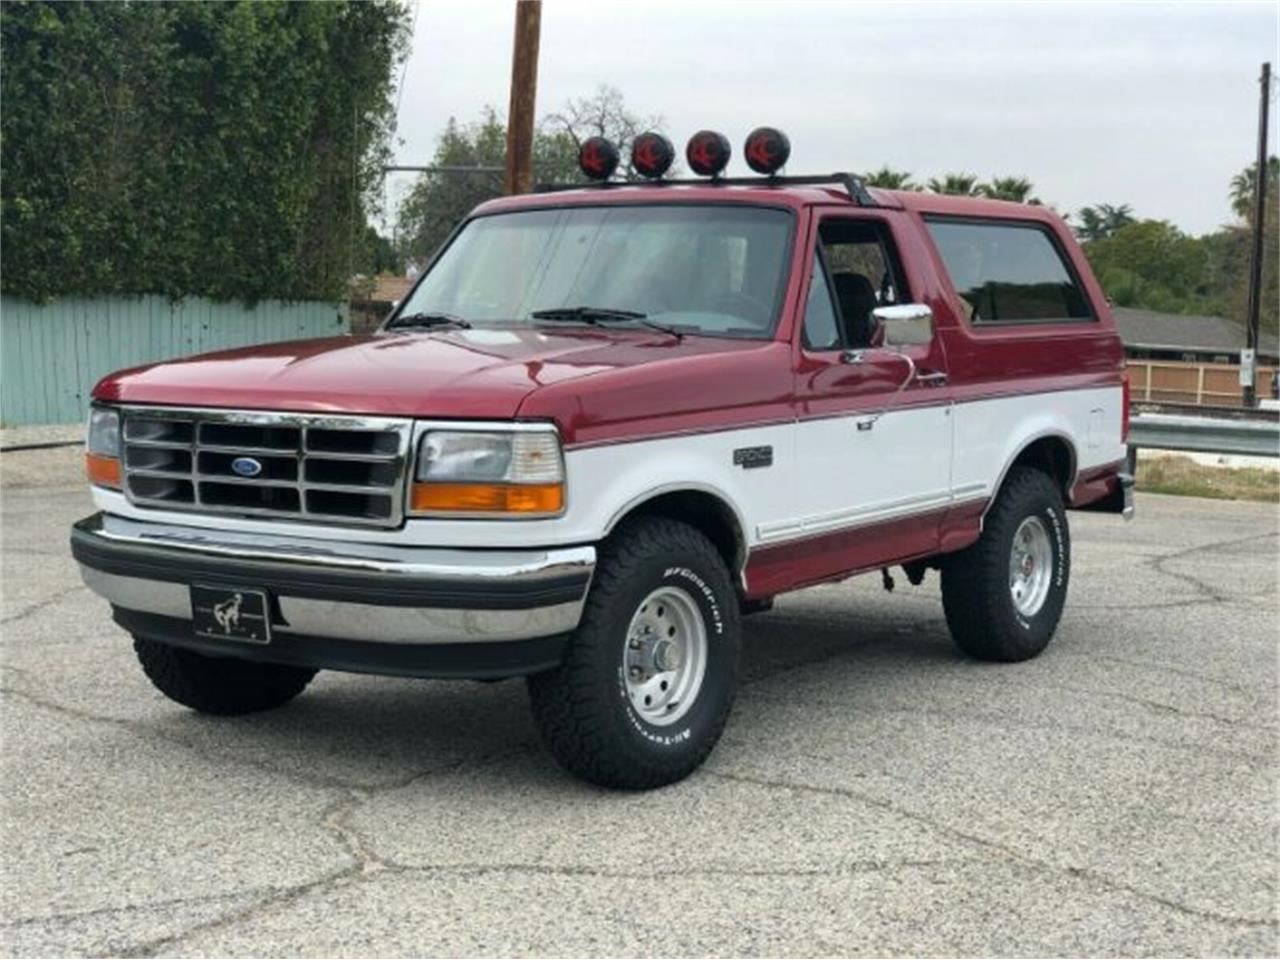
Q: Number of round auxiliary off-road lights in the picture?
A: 4